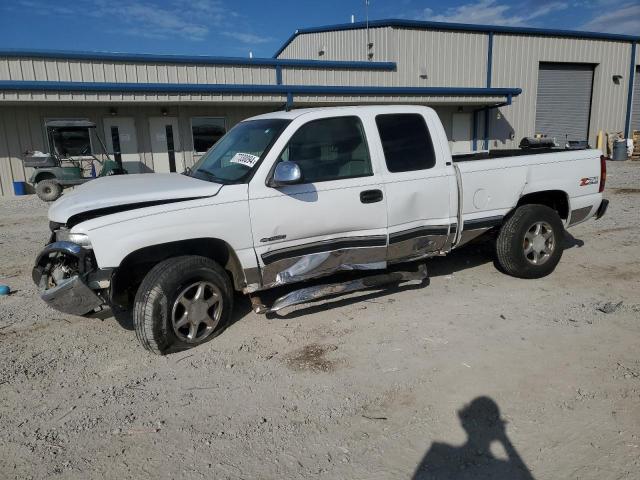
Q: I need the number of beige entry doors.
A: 3